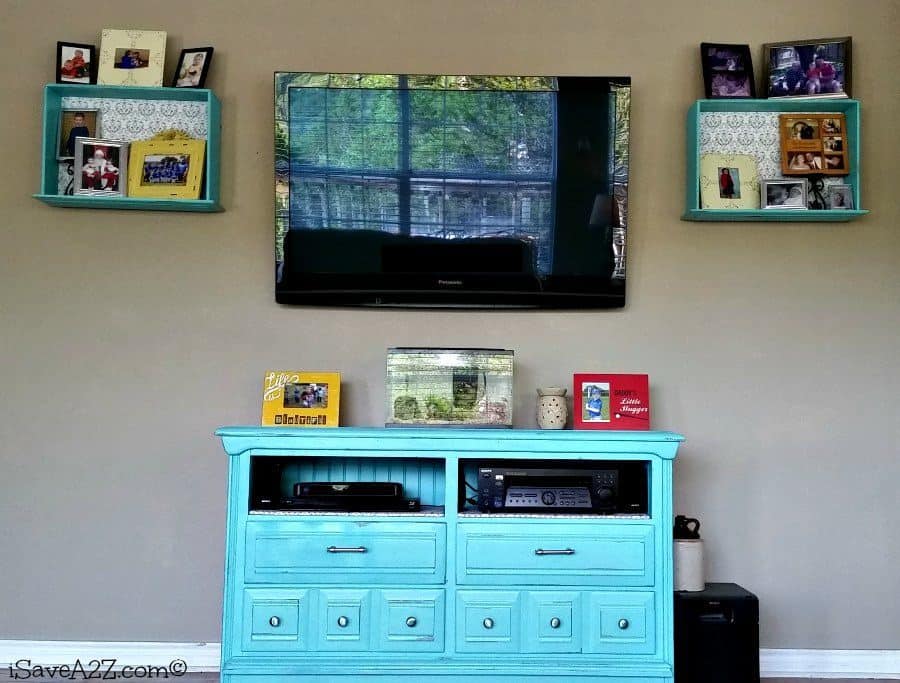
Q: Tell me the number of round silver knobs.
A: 6